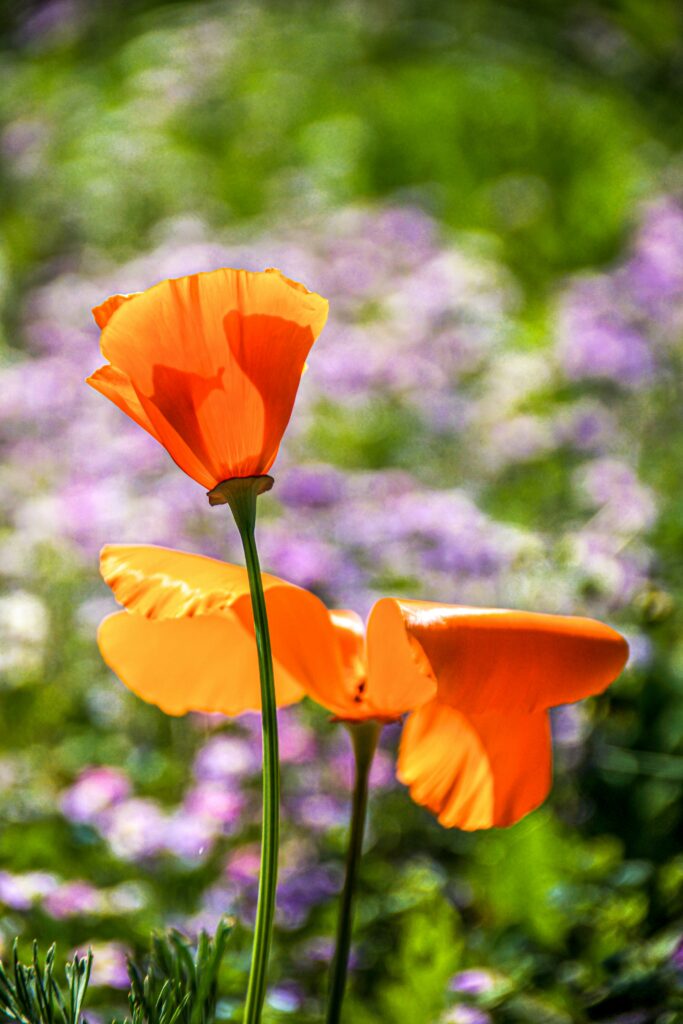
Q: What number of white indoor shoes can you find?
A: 0